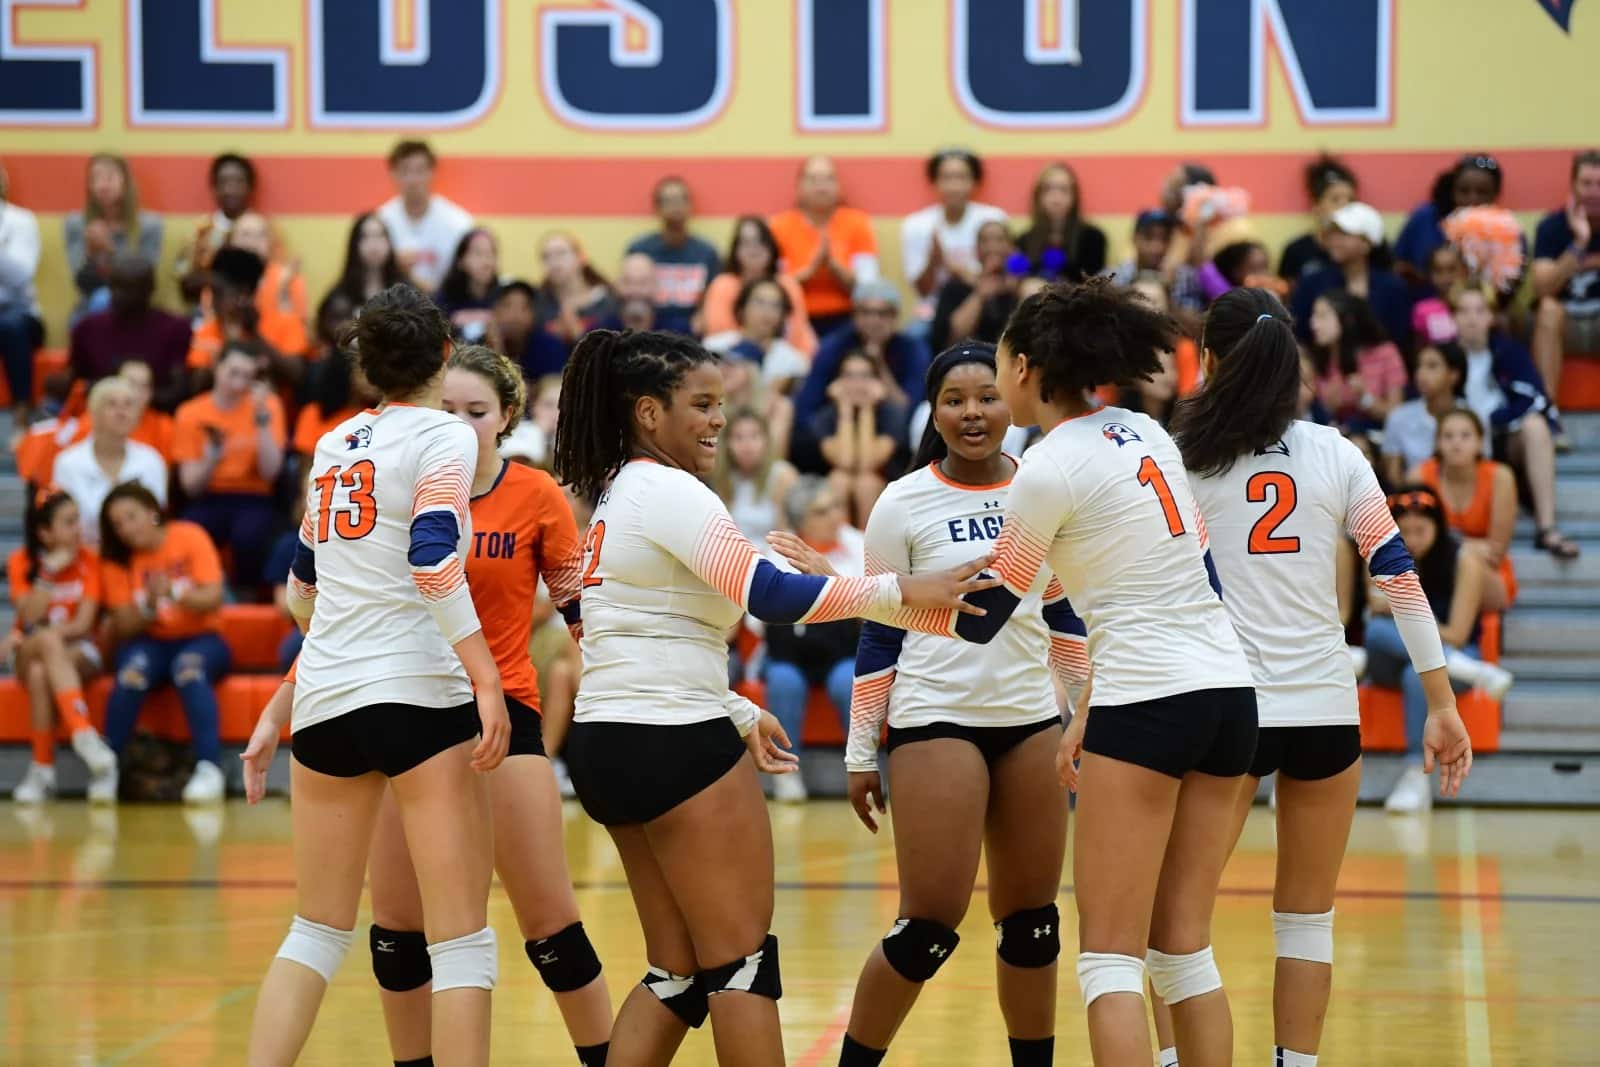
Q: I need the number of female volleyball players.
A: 6